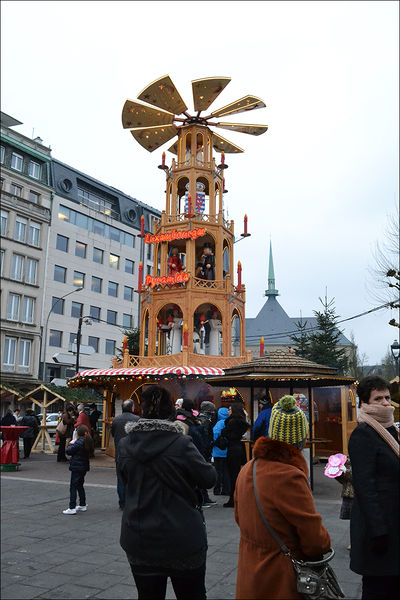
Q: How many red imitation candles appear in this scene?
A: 11